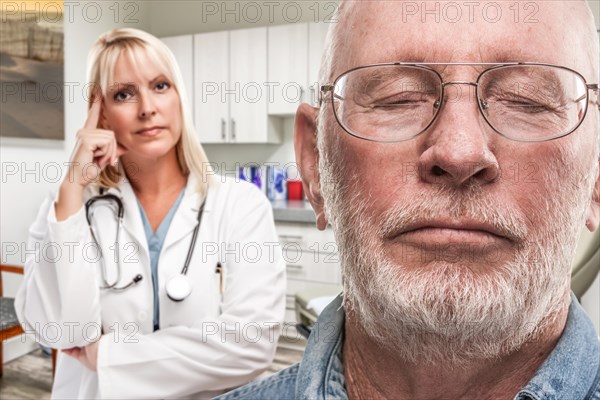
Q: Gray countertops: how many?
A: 1